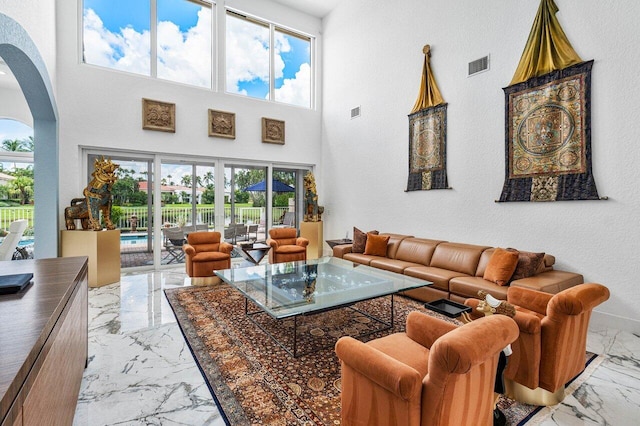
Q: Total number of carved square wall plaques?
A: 3